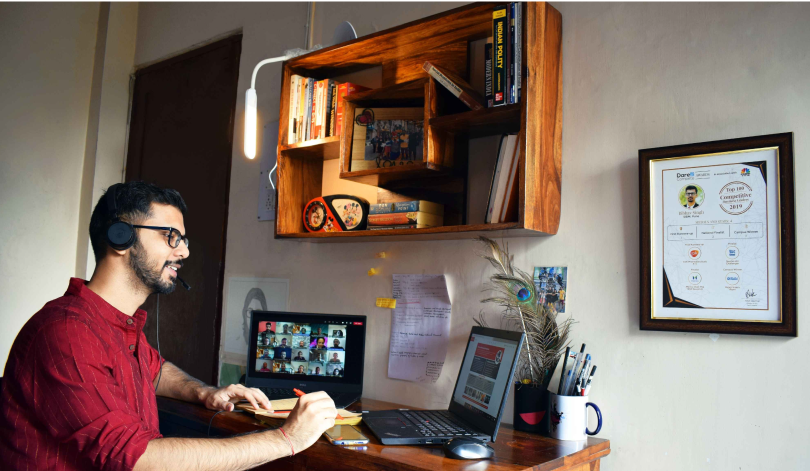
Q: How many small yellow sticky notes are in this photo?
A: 3